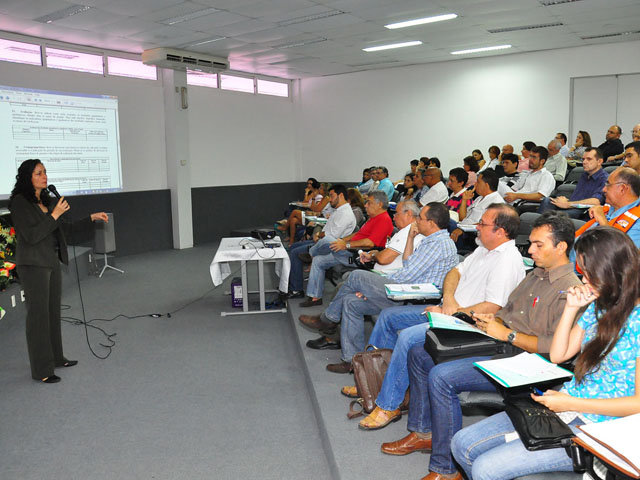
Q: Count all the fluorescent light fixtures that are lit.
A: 3